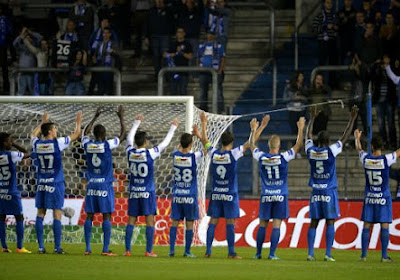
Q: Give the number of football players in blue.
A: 9